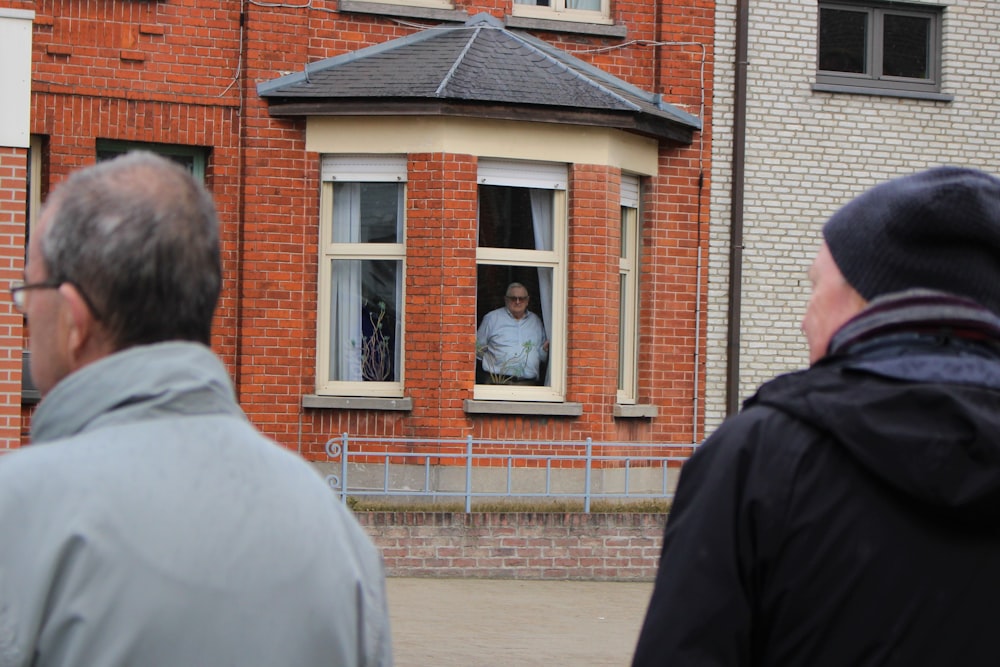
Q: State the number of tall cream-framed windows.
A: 3